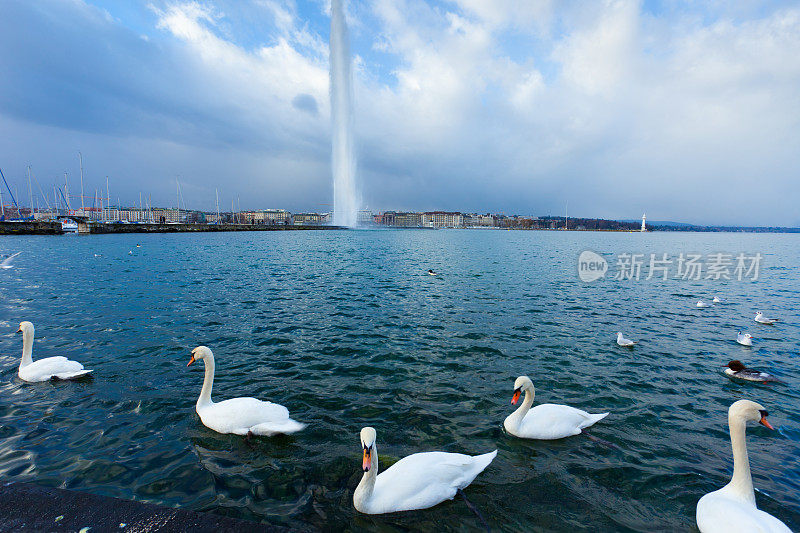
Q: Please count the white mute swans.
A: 5